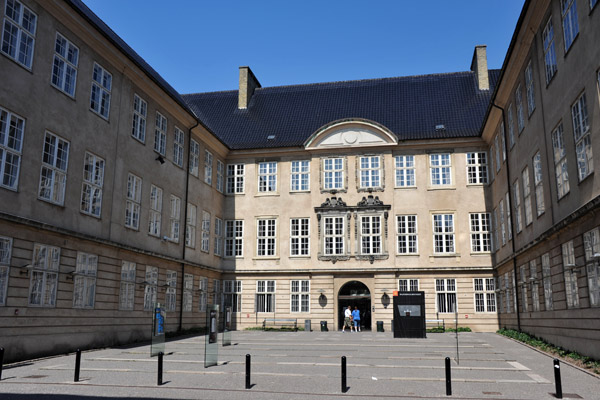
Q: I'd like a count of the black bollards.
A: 7